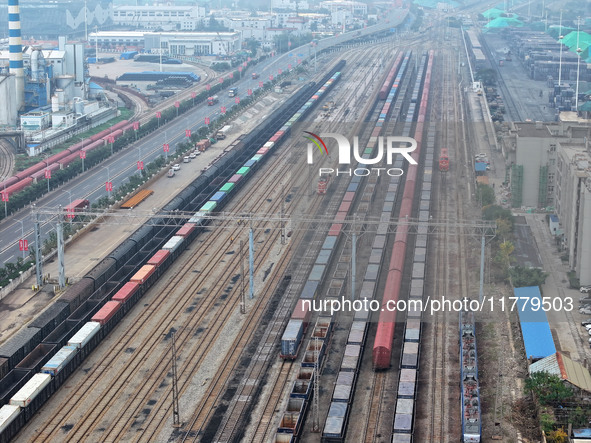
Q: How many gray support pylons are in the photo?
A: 5